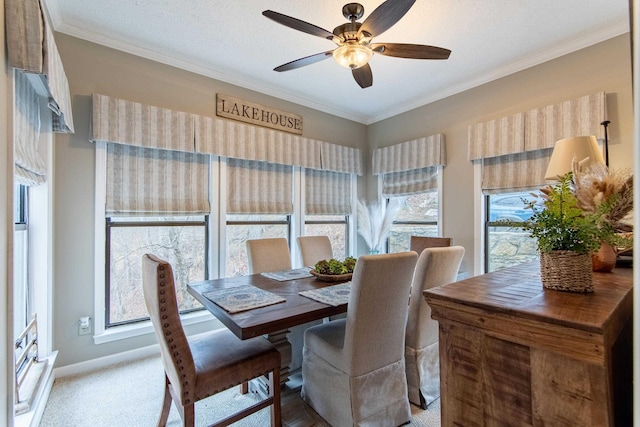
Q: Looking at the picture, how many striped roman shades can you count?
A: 6